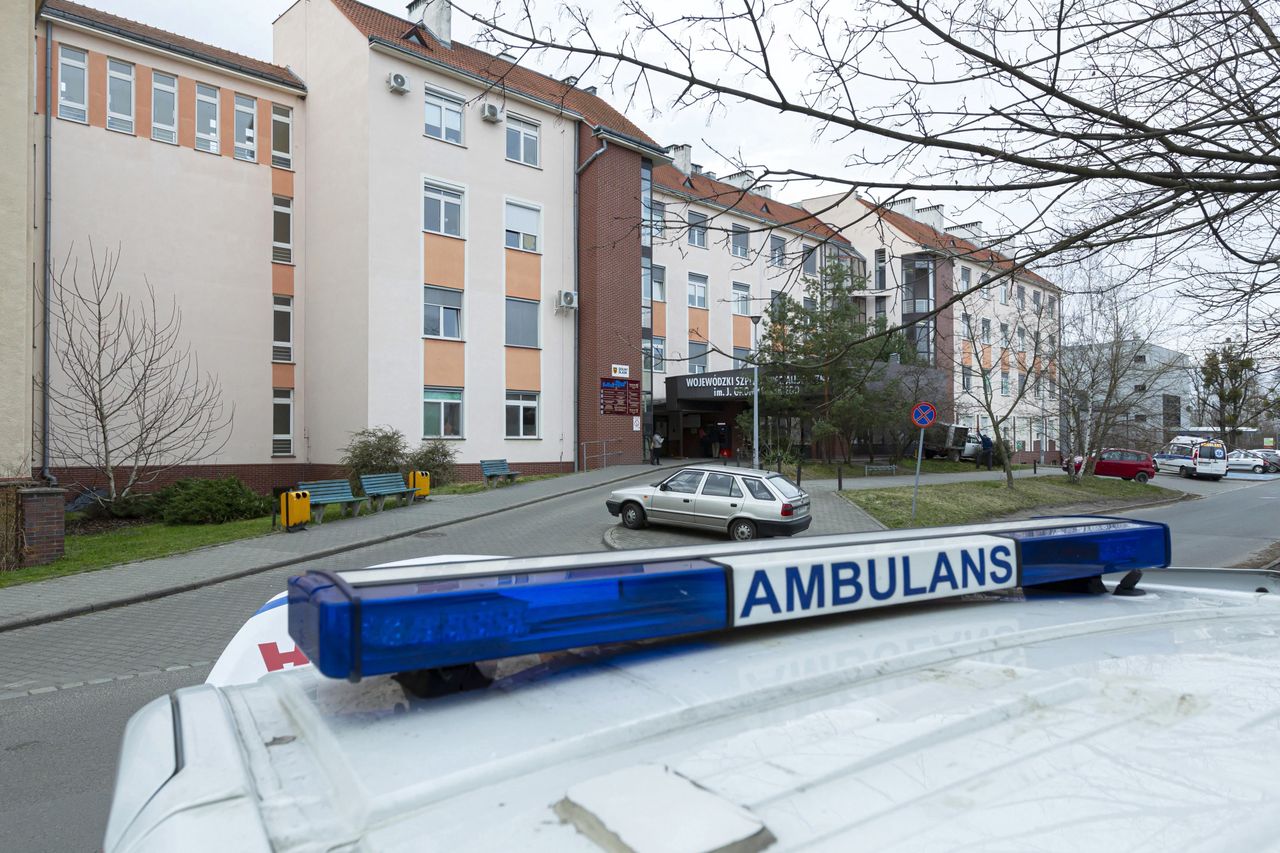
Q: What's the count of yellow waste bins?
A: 2